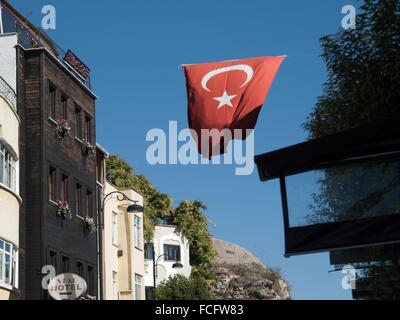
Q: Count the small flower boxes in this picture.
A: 4